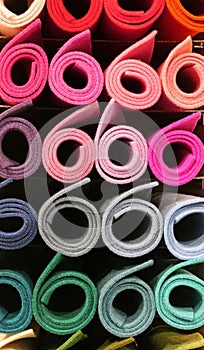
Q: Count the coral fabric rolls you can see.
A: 2